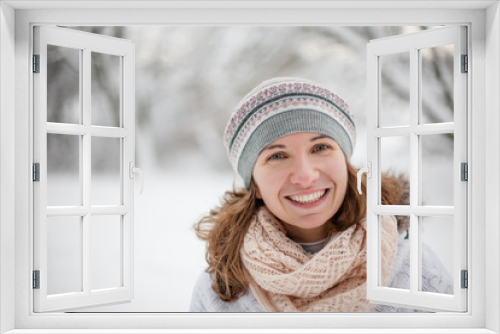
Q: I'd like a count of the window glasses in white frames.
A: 12